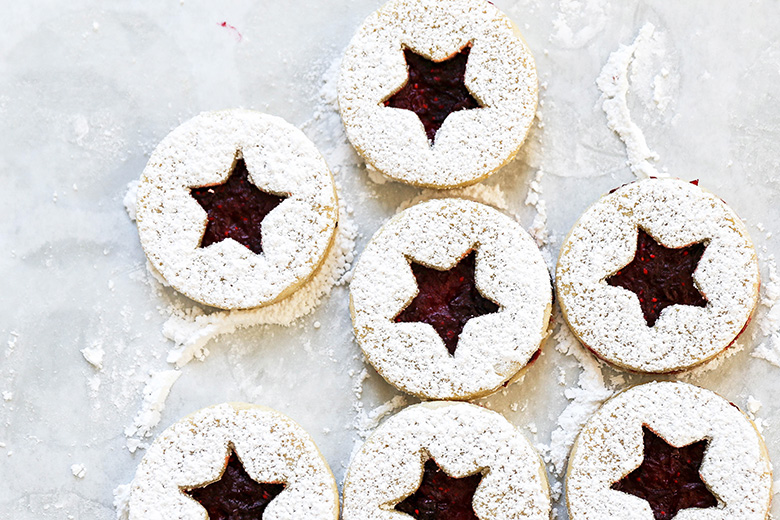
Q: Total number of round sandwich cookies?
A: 7